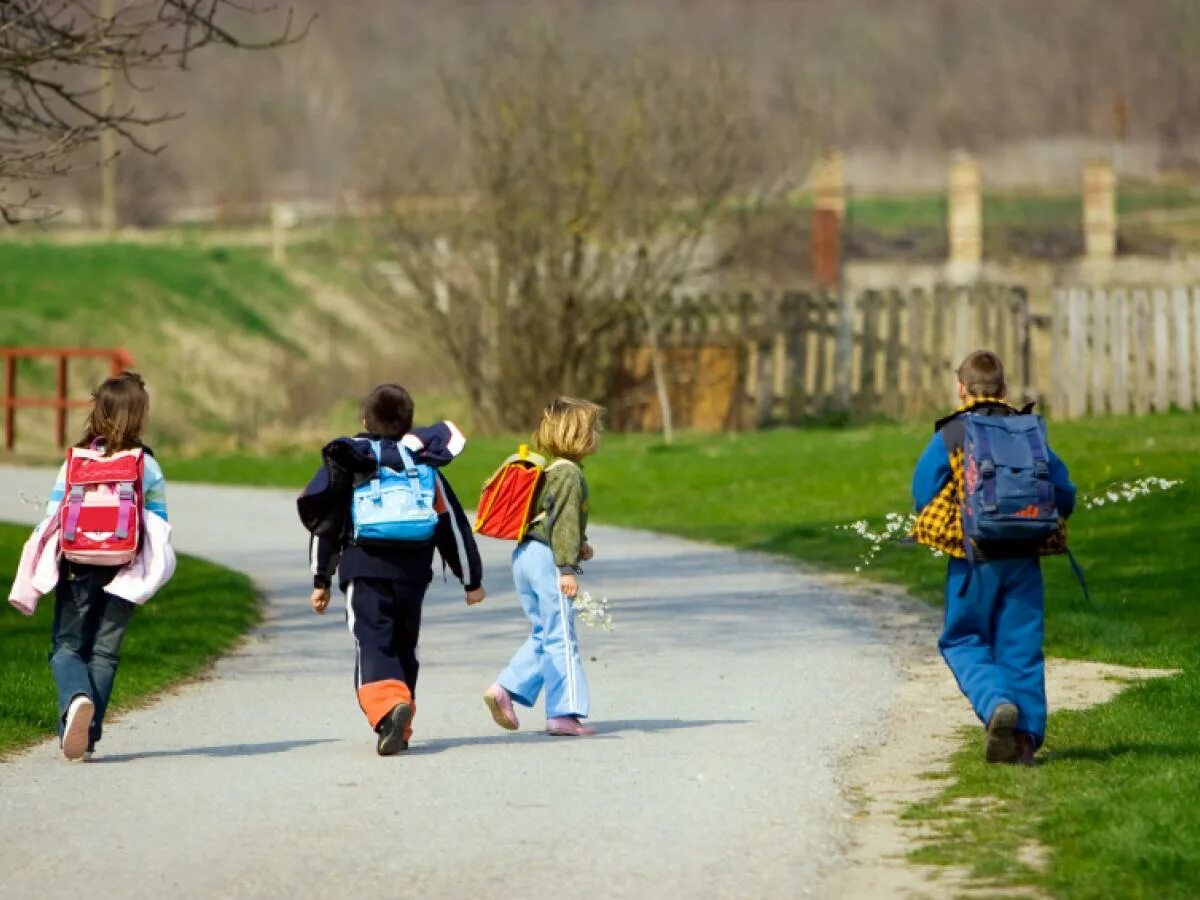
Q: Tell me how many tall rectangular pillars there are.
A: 3